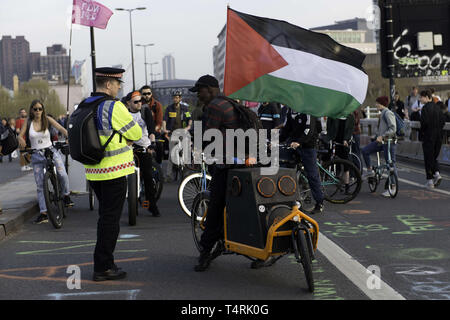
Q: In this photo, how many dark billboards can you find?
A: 1